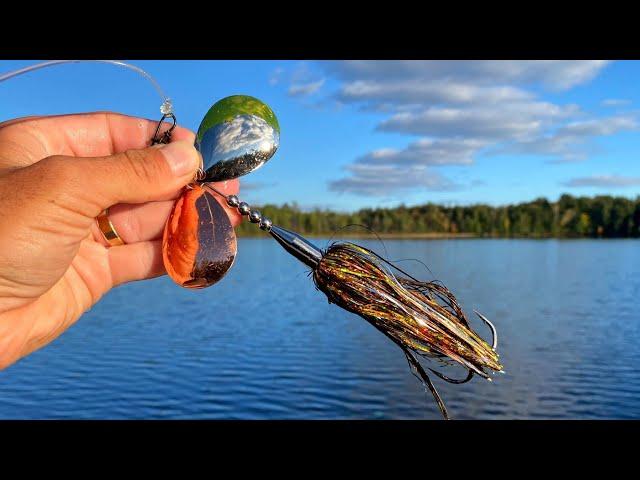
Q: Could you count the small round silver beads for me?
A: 4